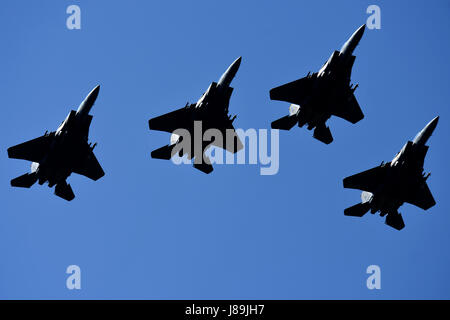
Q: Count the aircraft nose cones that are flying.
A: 4